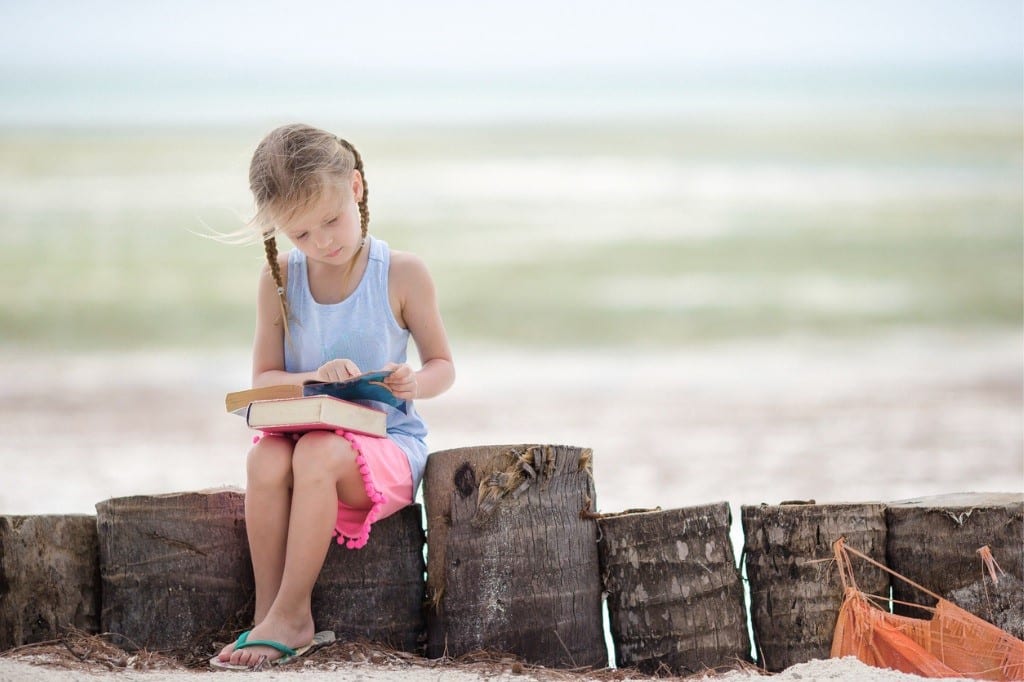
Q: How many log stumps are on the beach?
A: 7